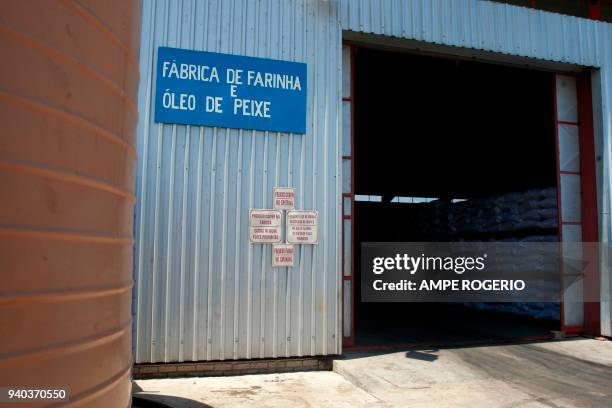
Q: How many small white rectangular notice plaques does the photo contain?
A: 4